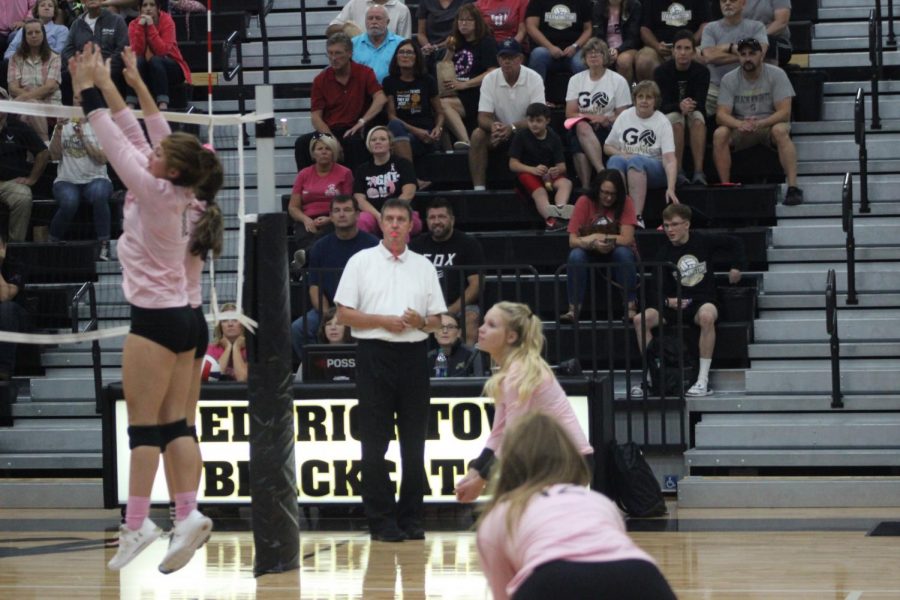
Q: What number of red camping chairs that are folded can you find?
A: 0